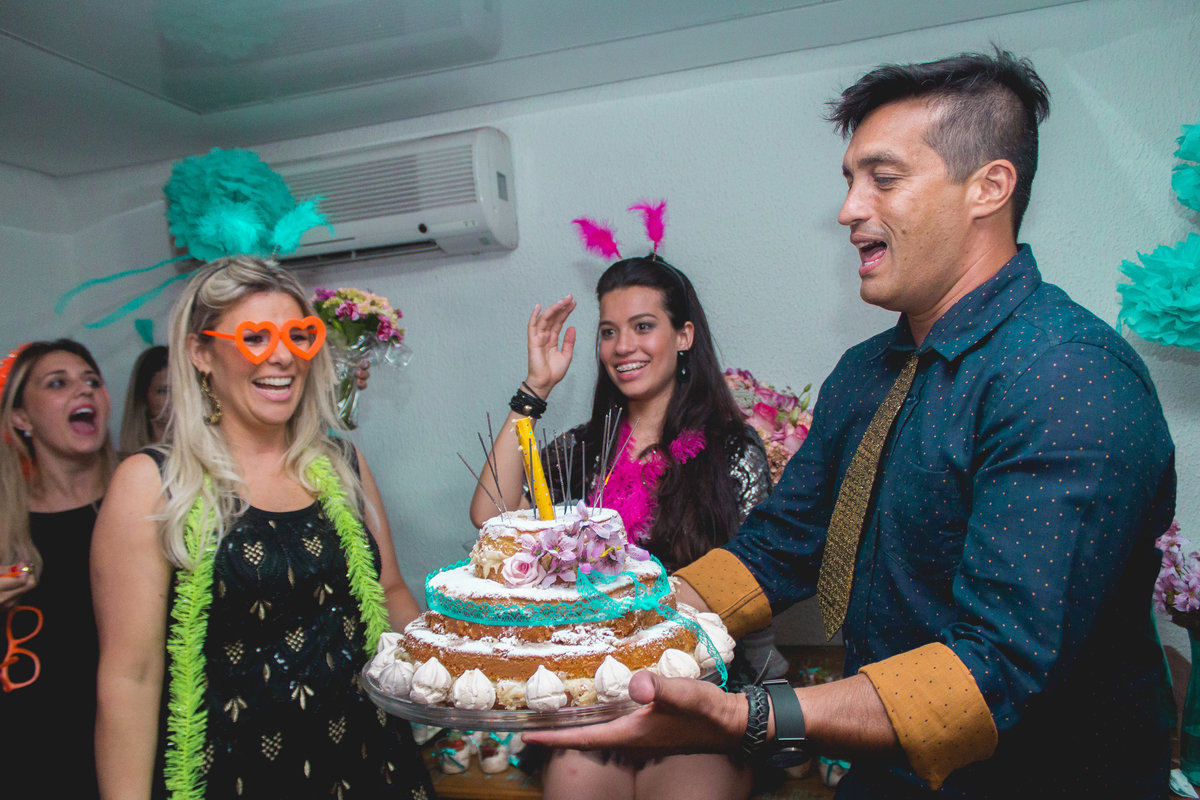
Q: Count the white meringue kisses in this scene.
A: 11